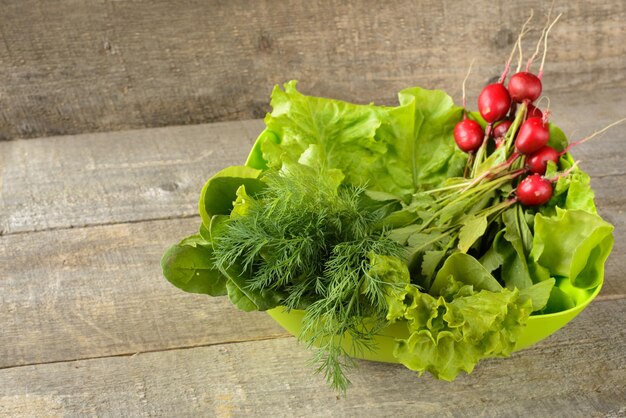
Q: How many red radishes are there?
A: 8